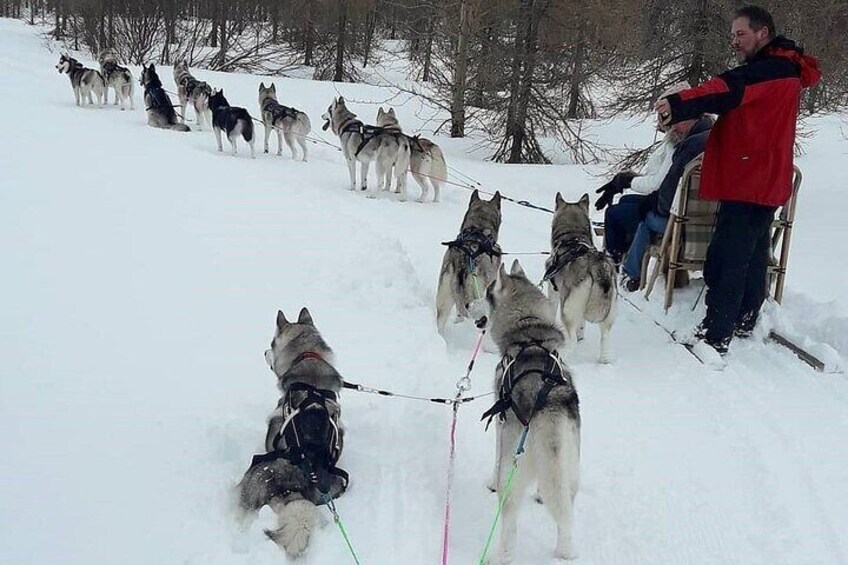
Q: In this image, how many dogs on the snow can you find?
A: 12